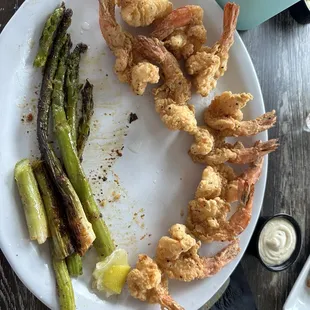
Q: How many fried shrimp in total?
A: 11